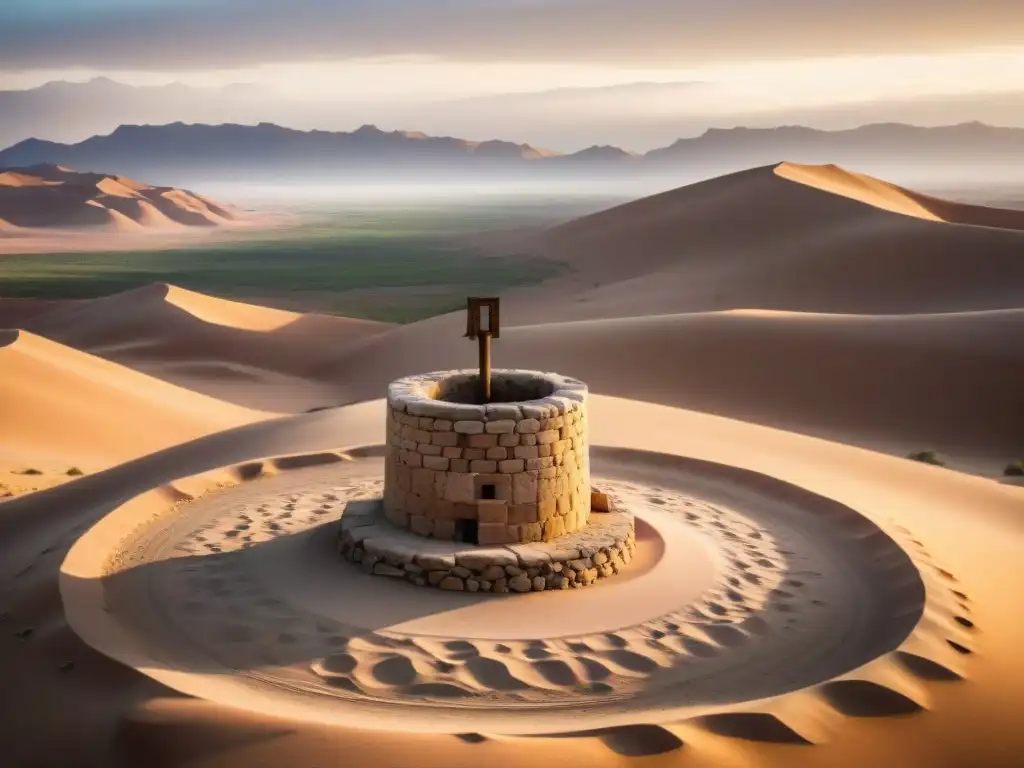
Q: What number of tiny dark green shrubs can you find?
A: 4